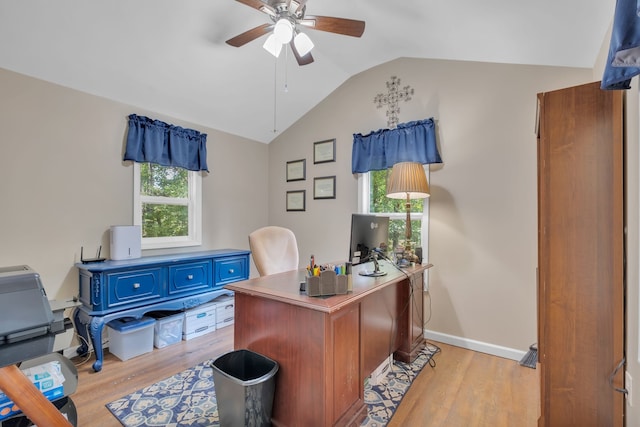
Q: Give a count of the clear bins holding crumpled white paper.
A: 1